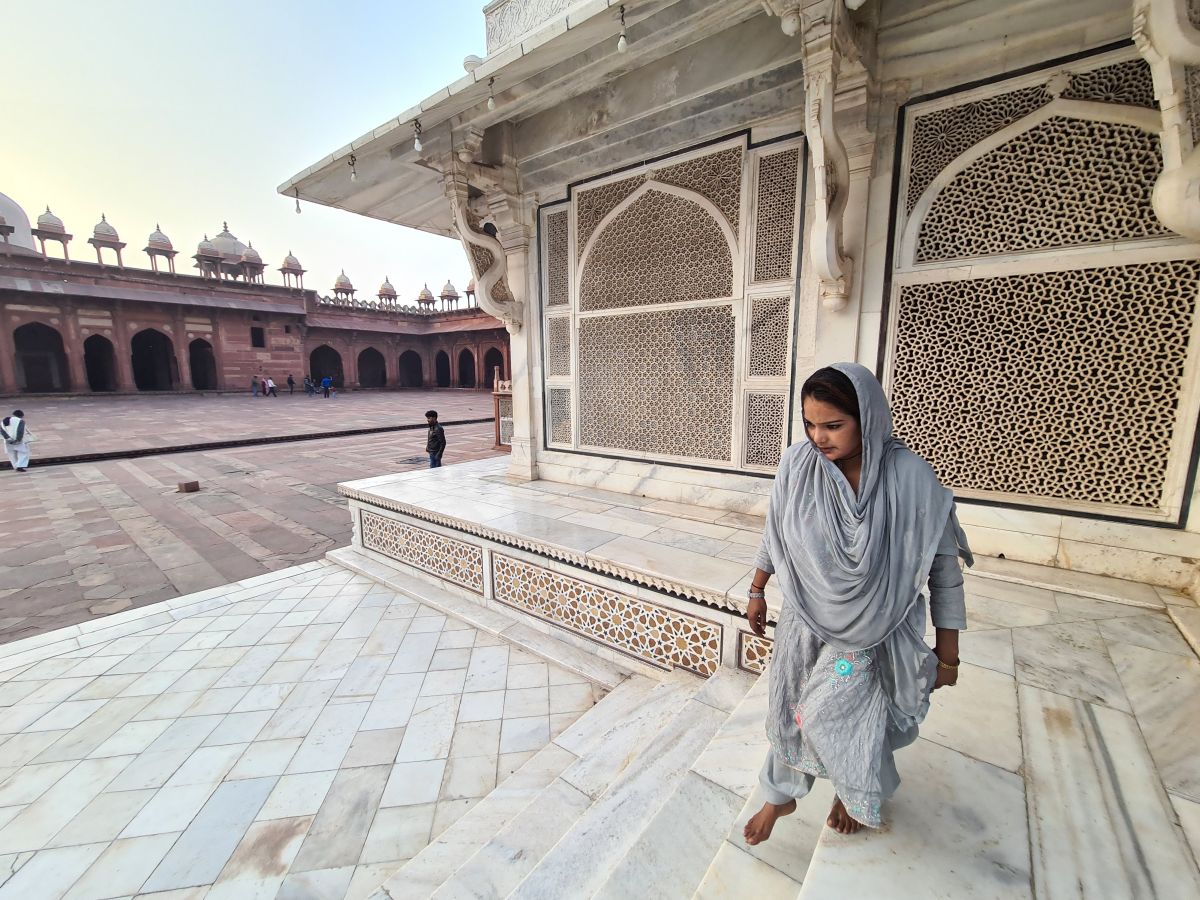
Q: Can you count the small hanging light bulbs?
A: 5